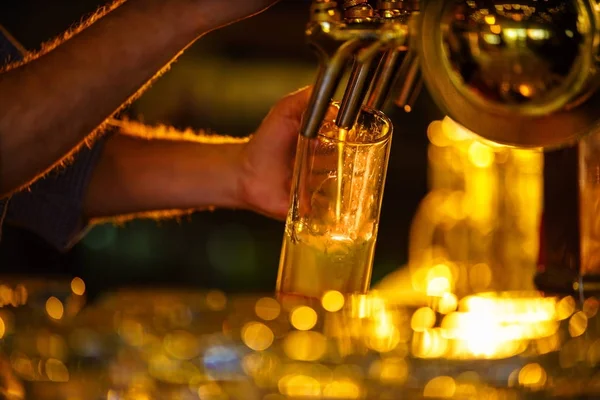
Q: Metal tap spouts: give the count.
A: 4